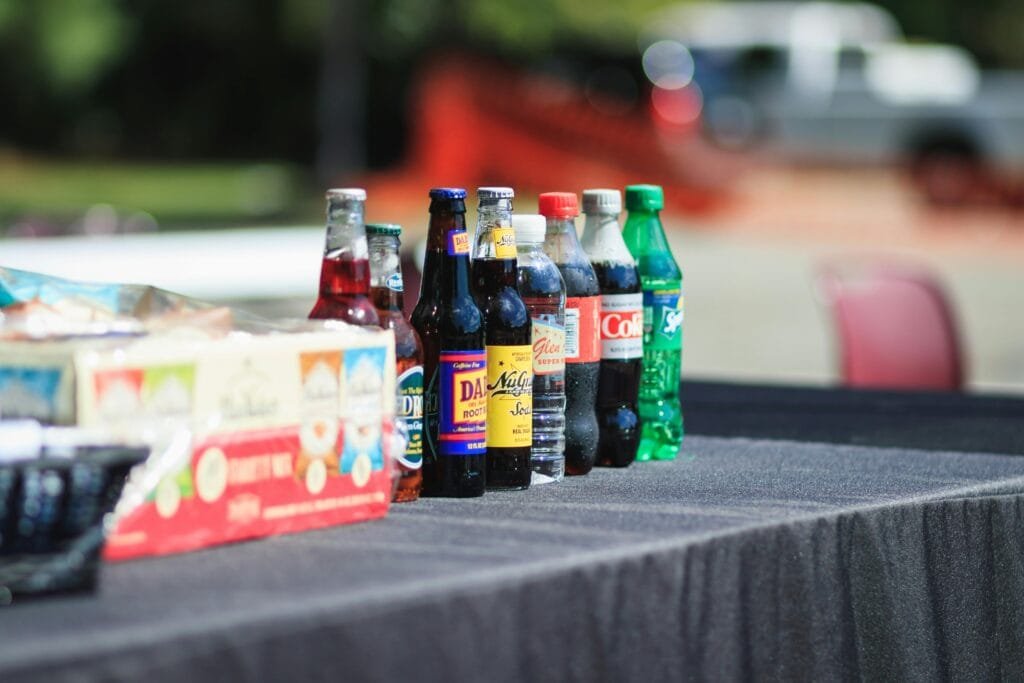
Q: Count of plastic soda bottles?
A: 3